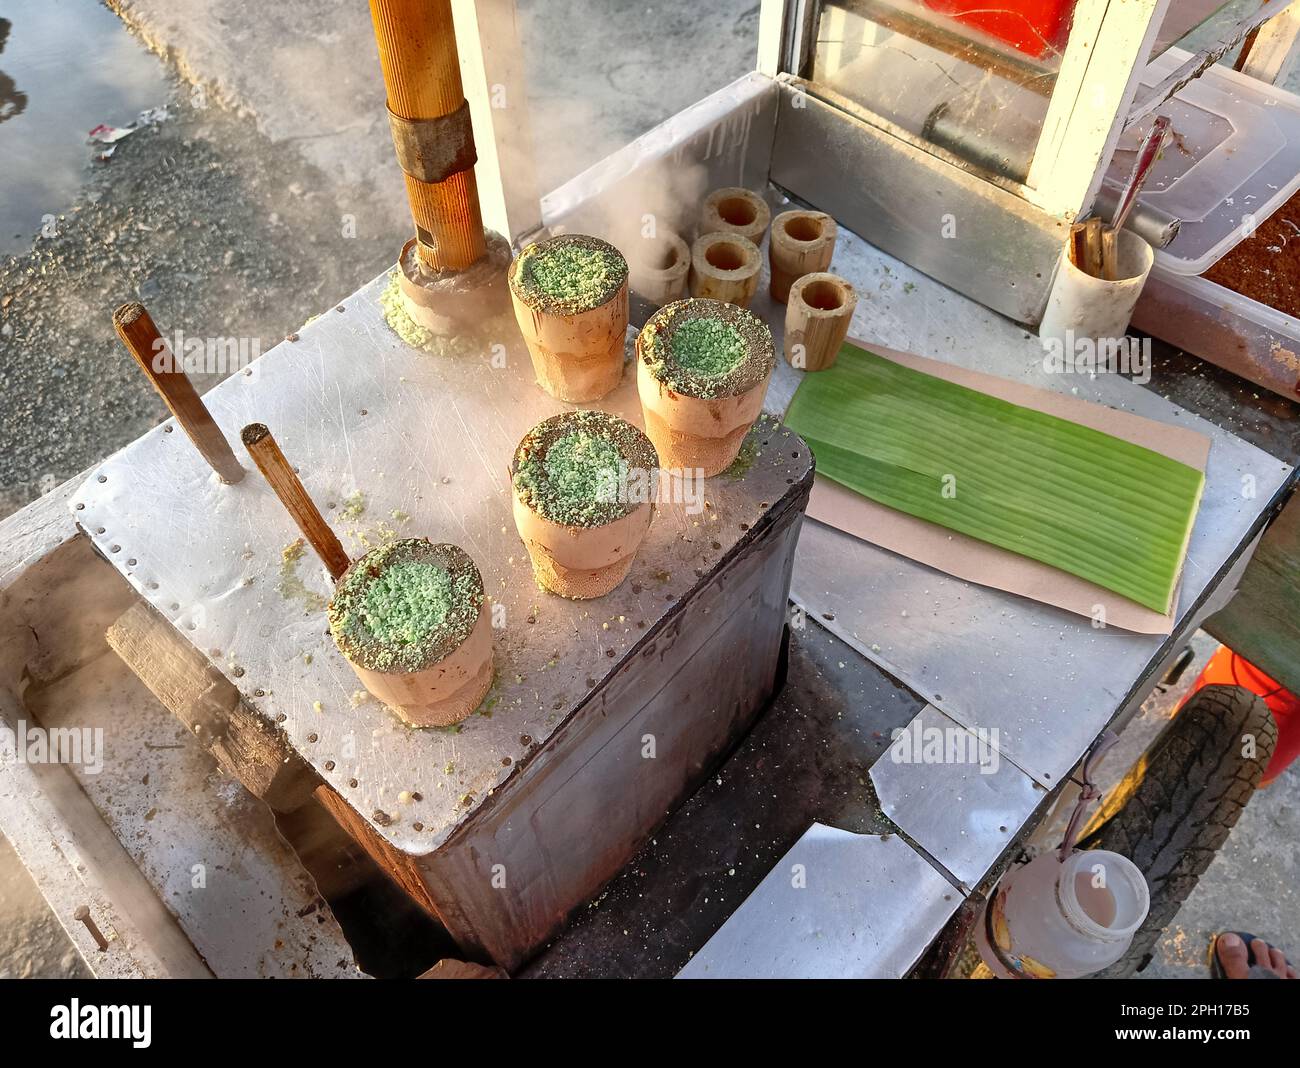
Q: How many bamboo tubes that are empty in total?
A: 5